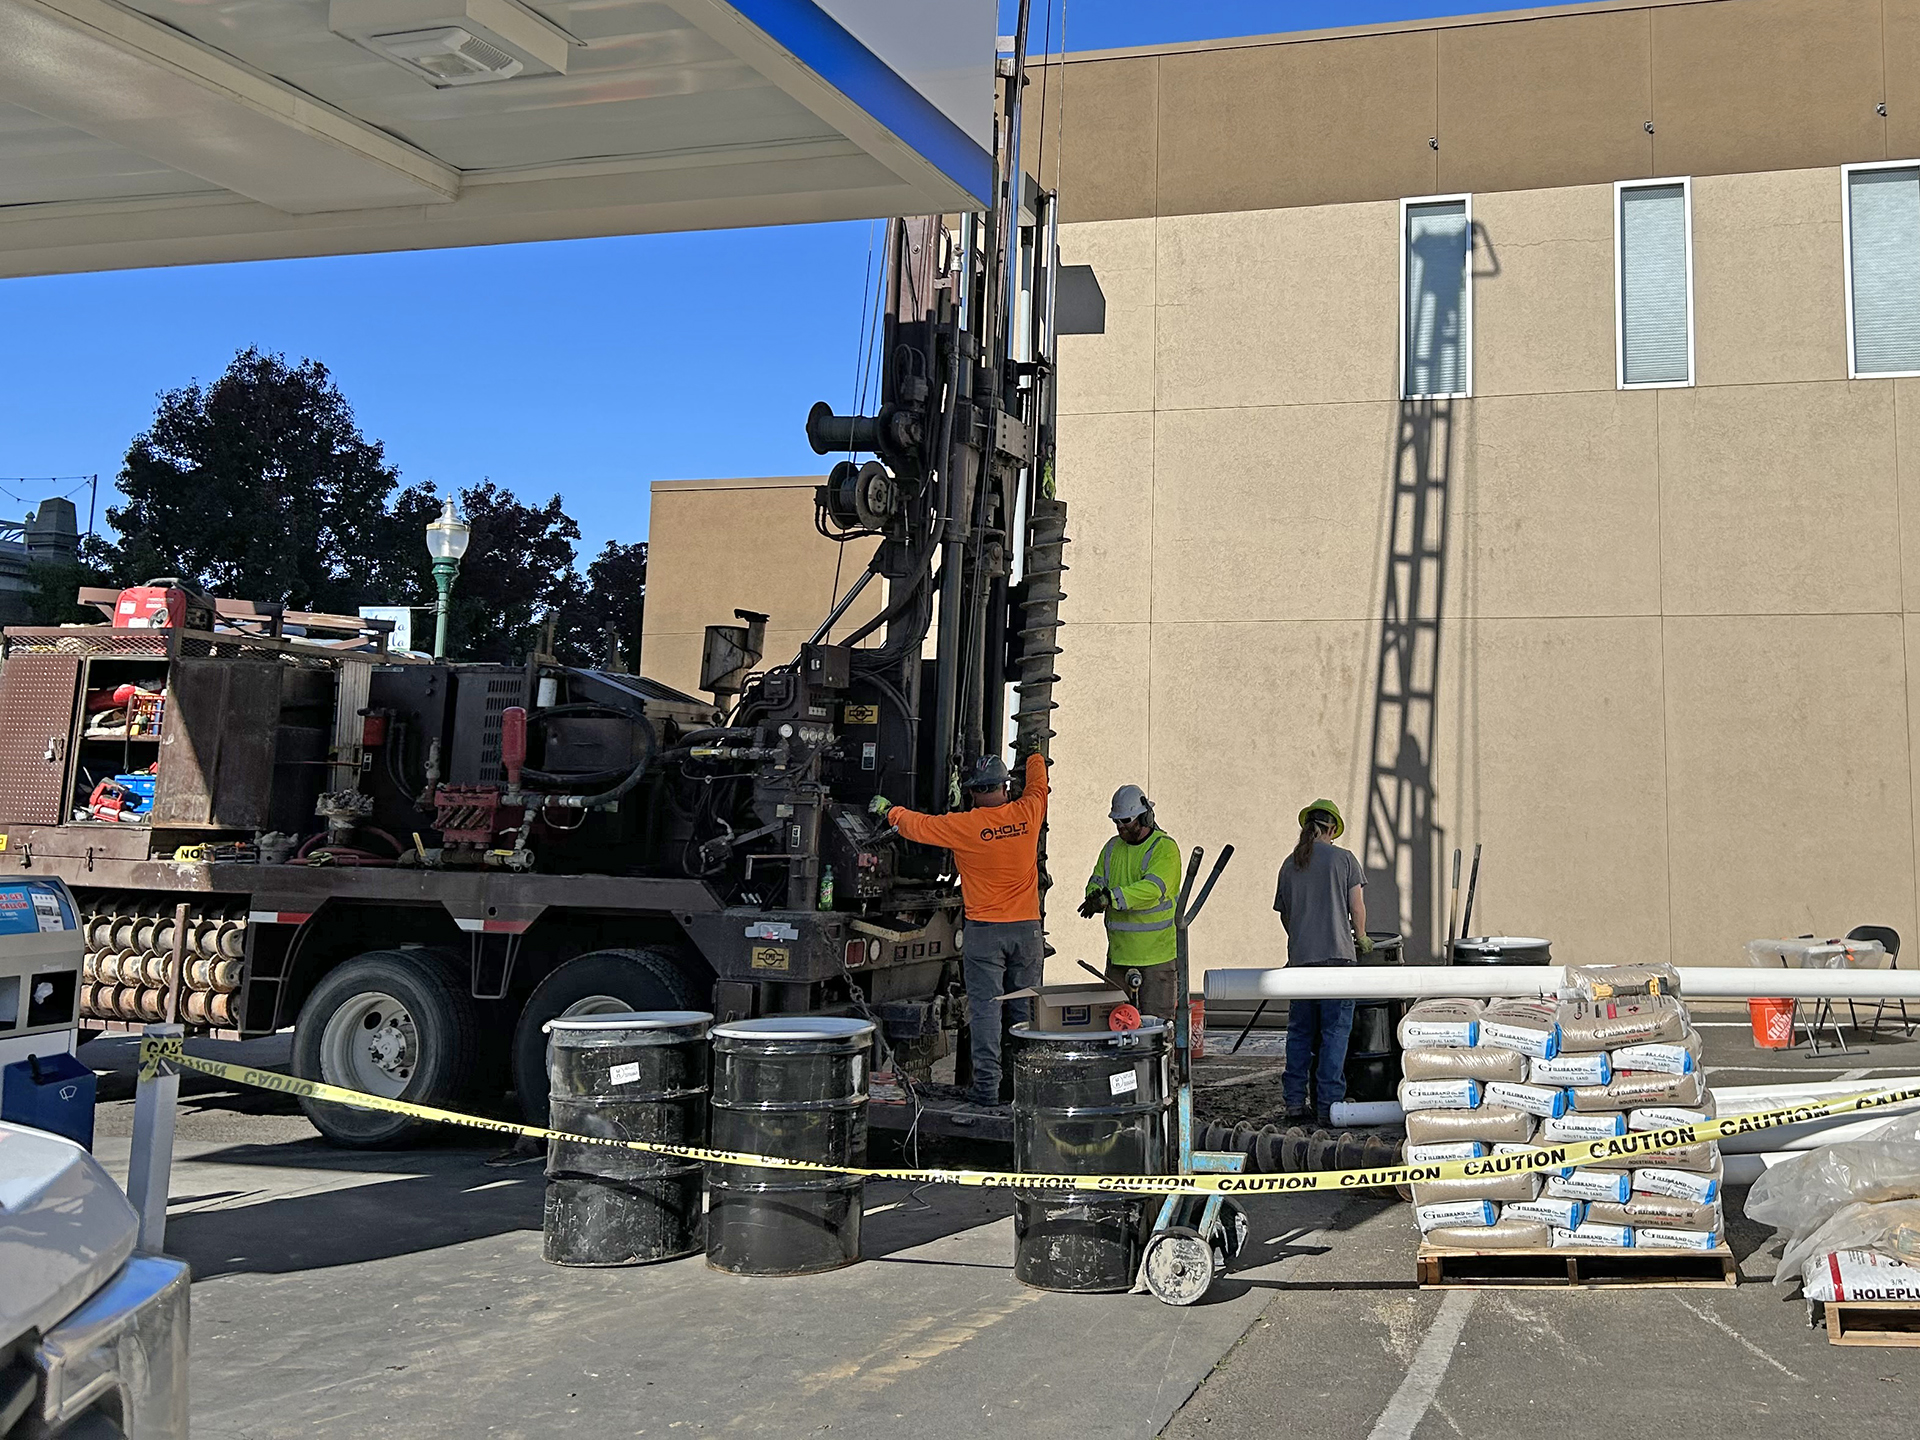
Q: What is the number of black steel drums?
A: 5